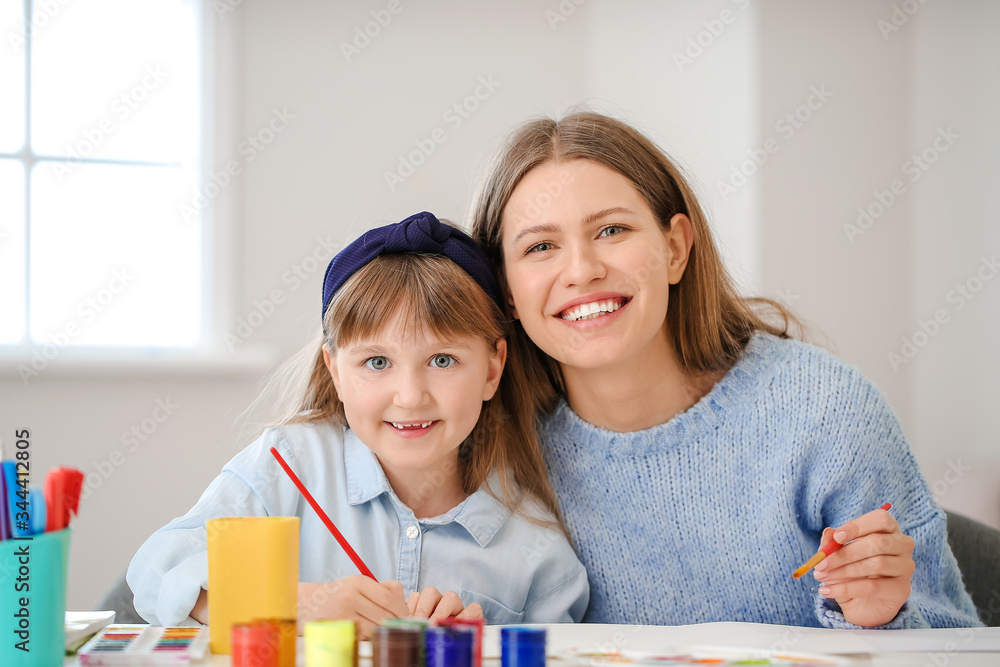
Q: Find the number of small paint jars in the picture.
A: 8